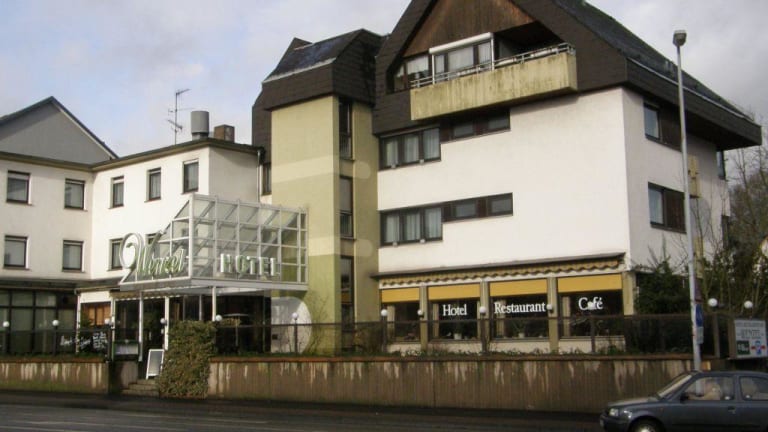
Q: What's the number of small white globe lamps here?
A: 13